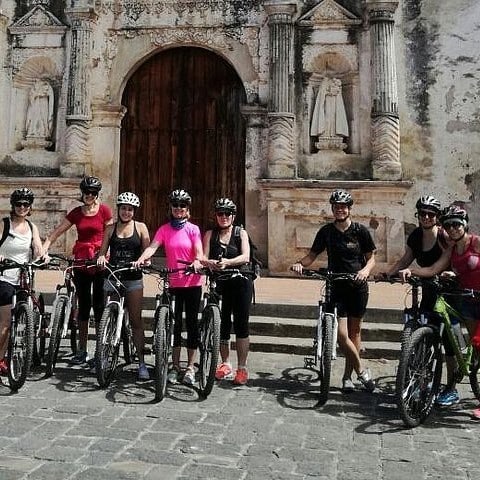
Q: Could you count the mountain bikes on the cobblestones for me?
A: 8